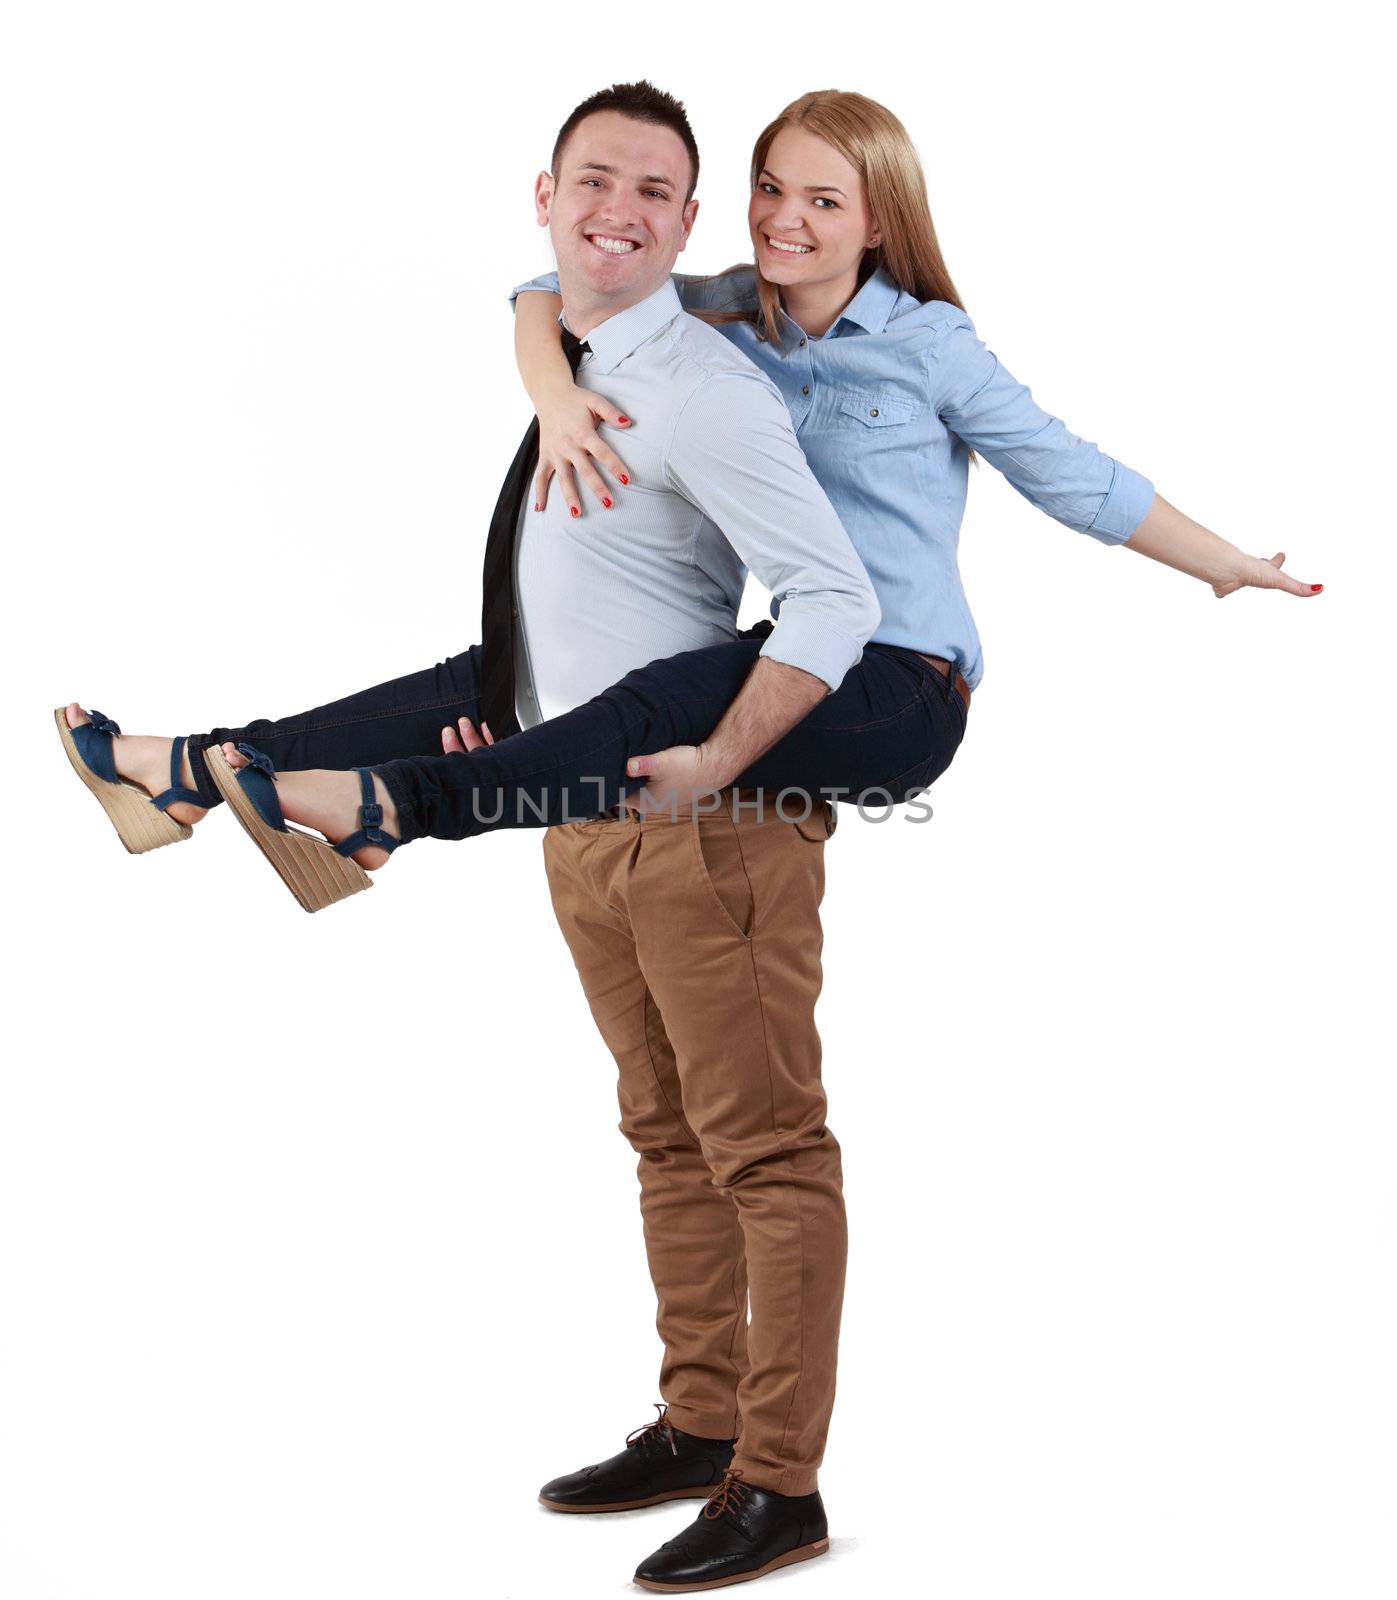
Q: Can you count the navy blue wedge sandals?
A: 2